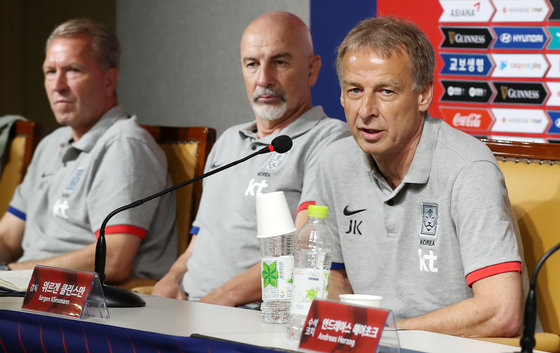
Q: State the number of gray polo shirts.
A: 3